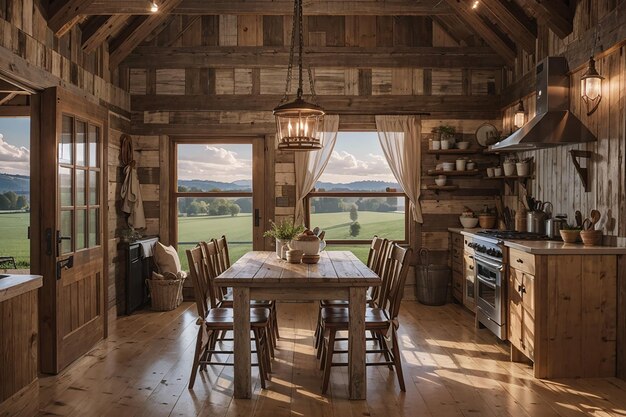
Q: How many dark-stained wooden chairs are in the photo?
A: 6